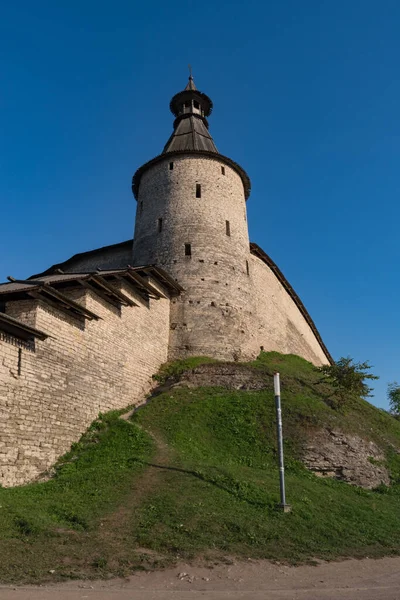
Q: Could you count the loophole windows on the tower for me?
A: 8